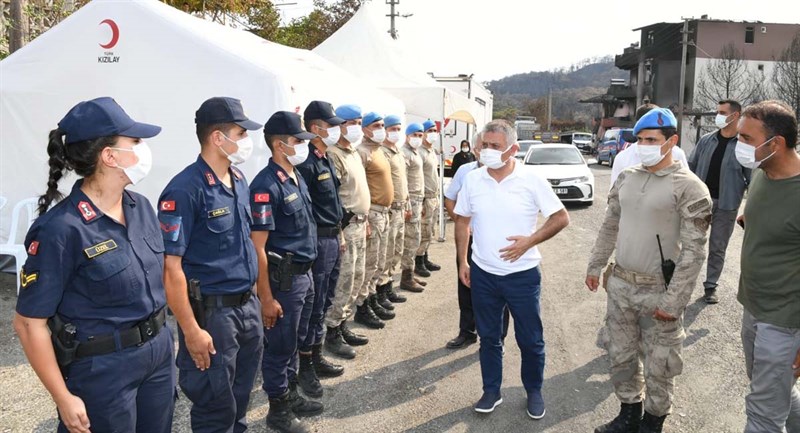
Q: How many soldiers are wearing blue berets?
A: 6